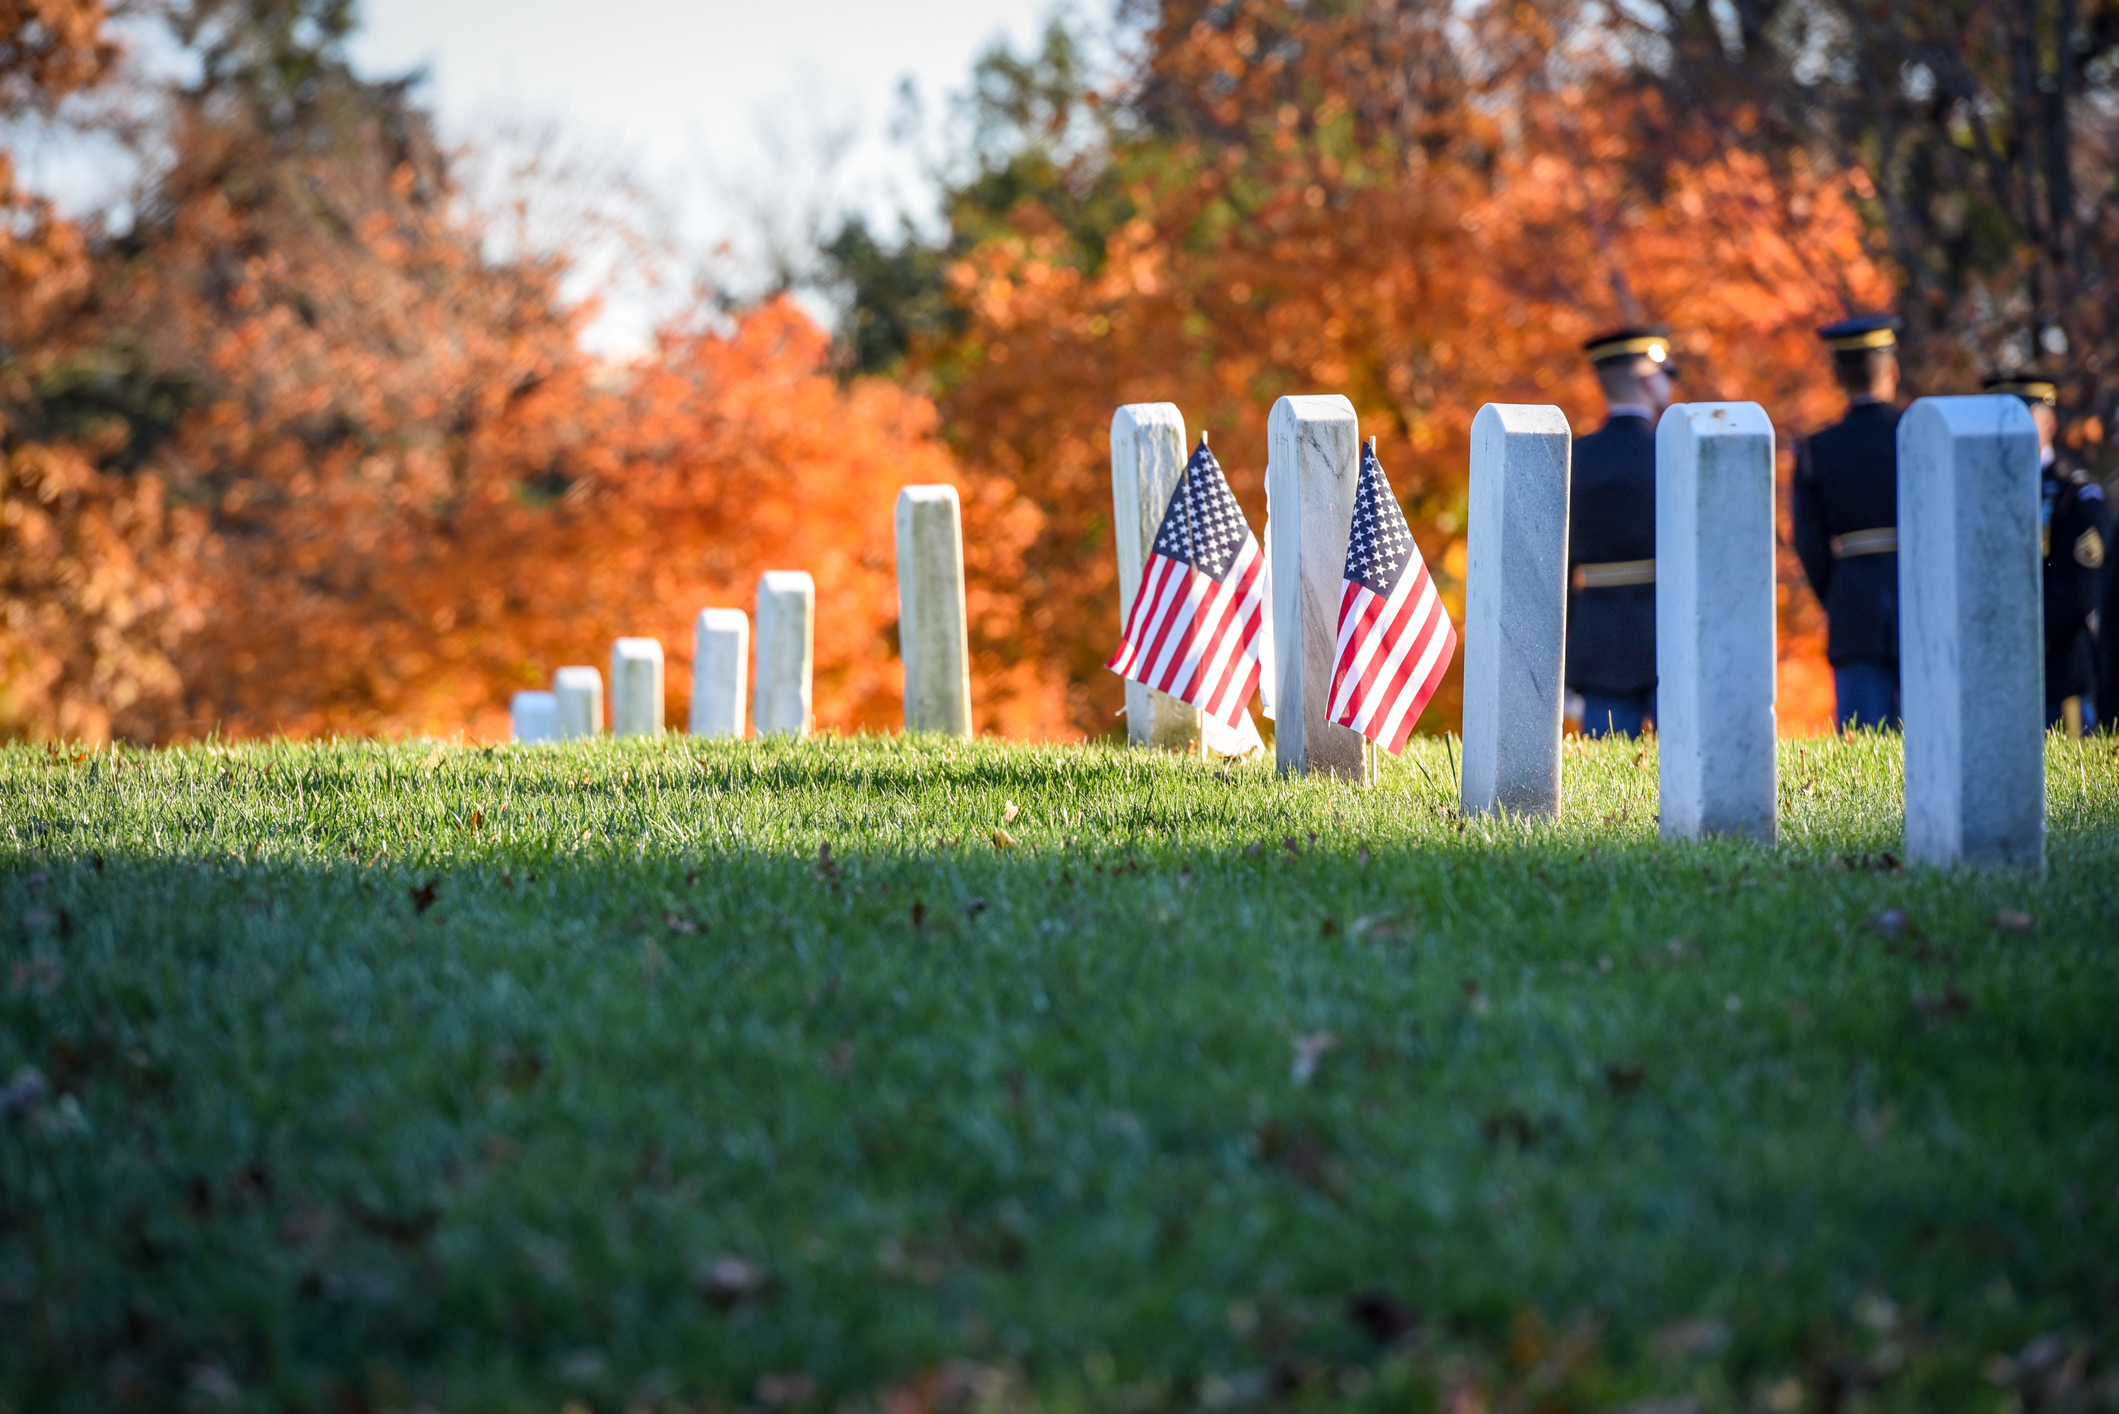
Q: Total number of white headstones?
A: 11